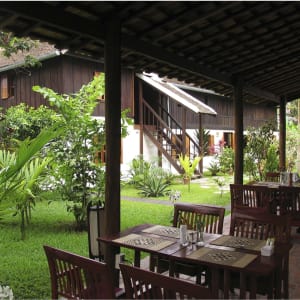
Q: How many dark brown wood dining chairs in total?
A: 7